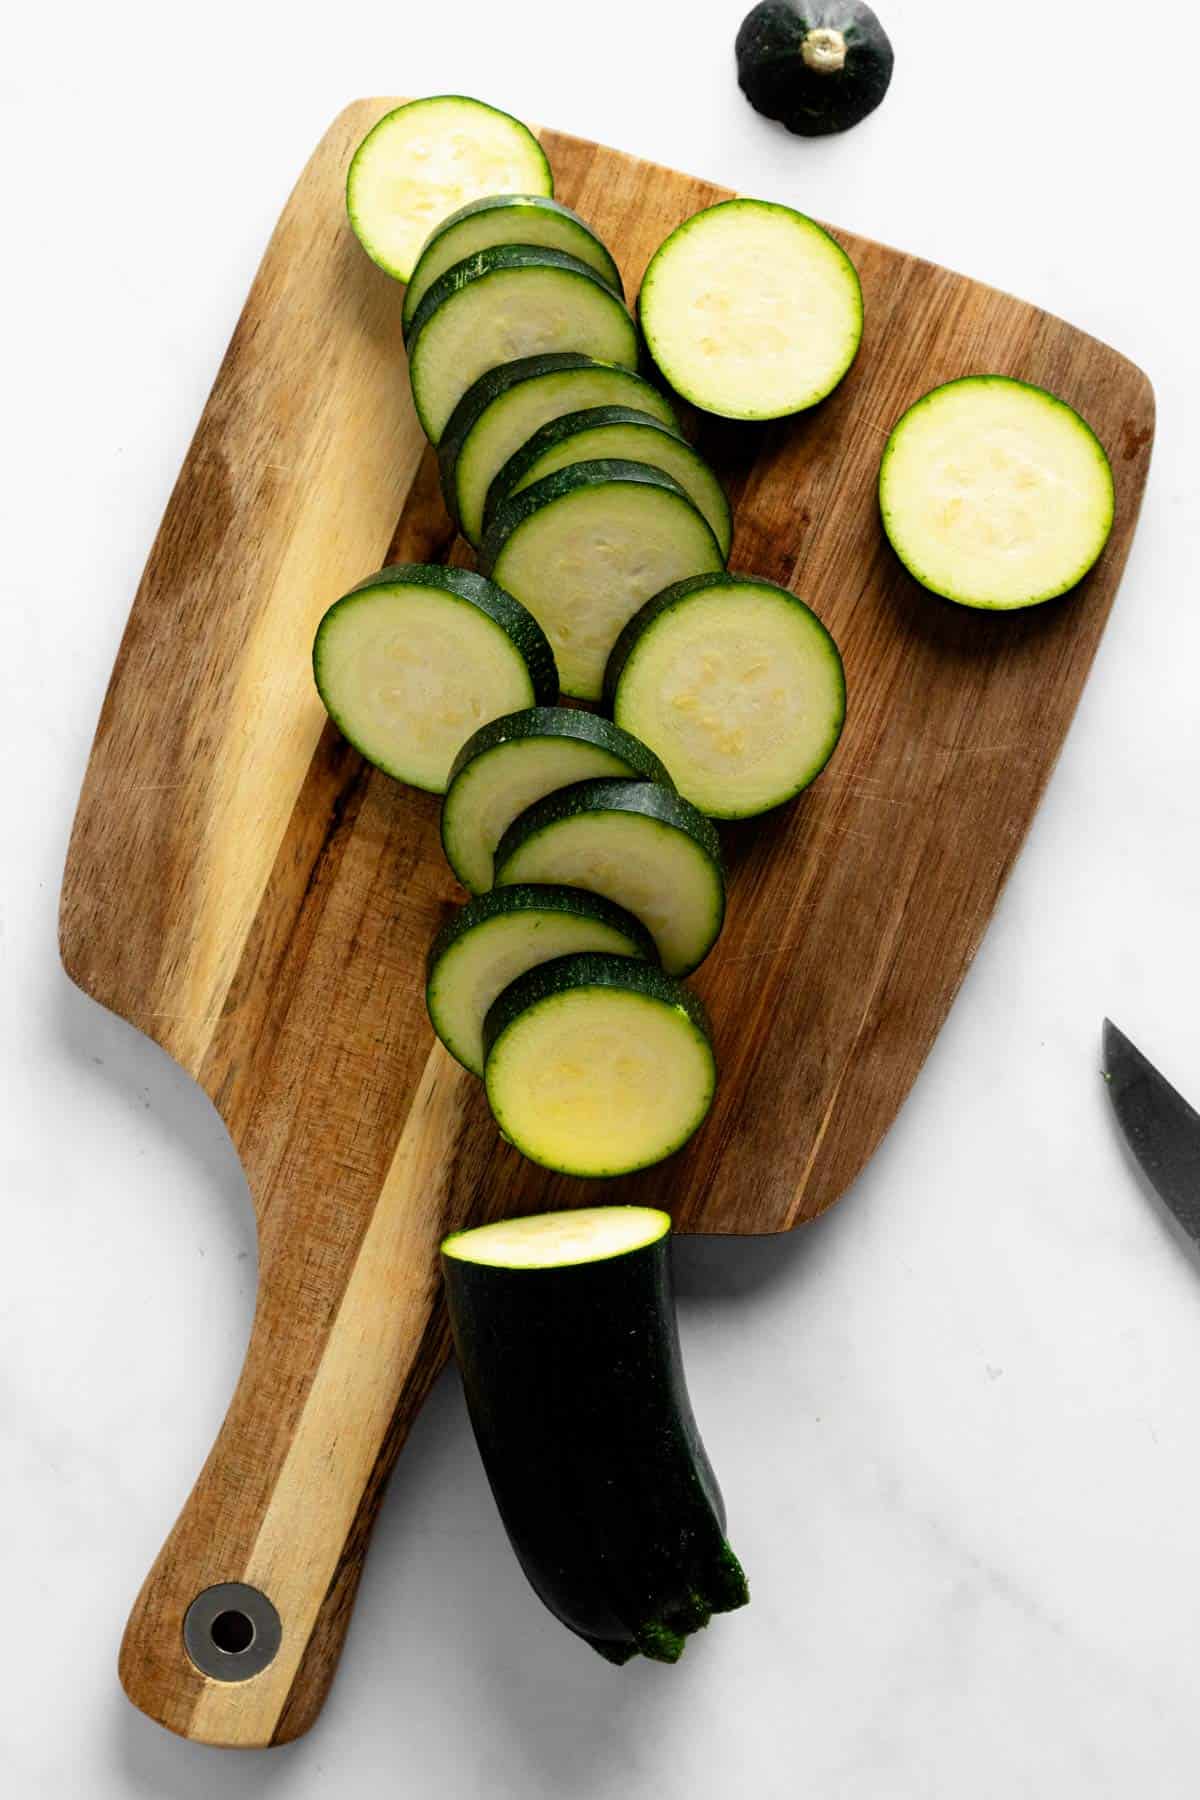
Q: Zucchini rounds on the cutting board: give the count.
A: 14